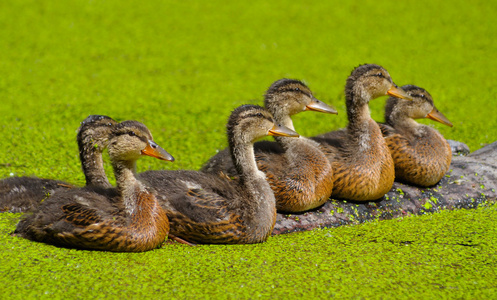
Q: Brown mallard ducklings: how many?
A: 6